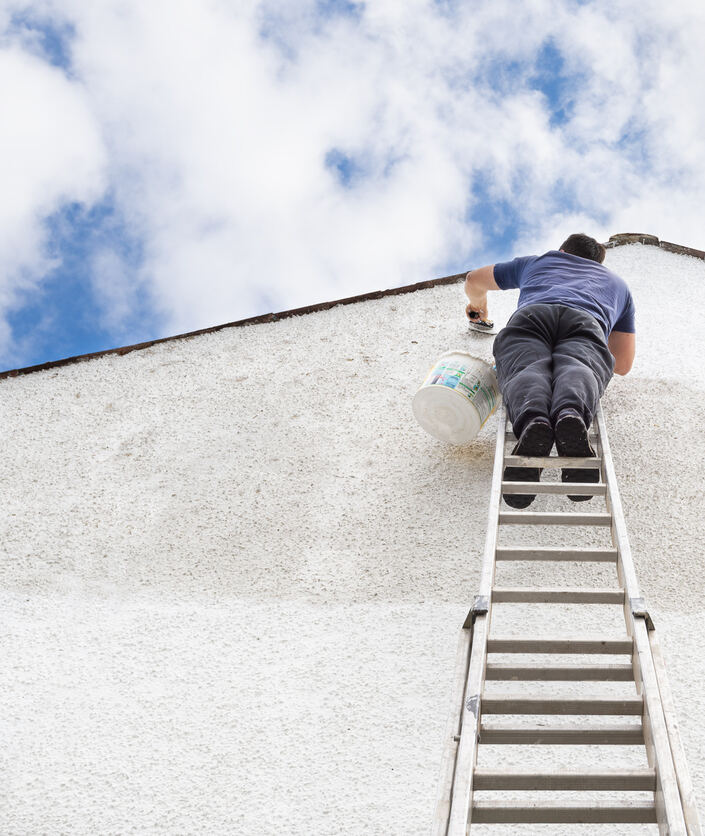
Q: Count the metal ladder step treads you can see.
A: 12